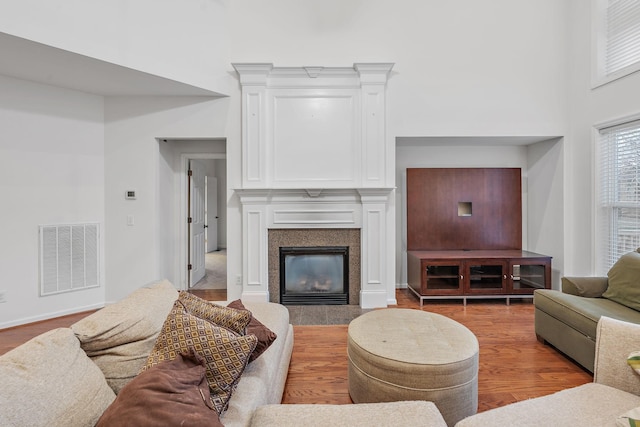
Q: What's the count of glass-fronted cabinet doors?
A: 3